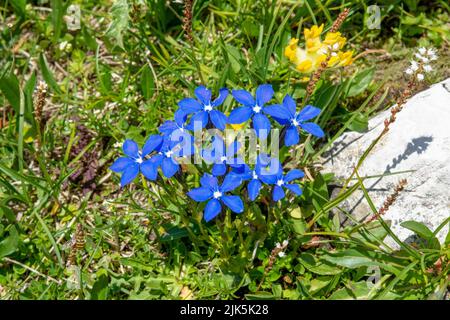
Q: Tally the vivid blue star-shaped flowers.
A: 10